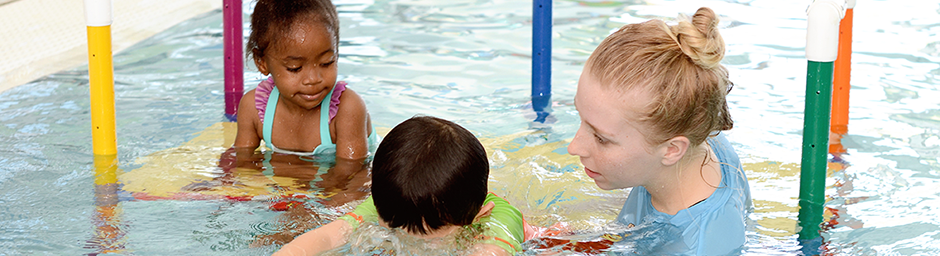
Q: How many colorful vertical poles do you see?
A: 5